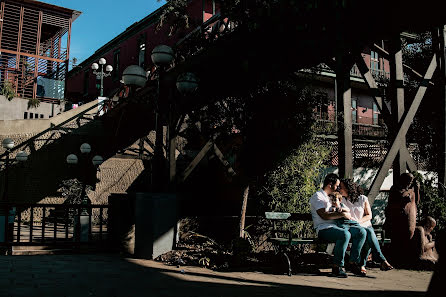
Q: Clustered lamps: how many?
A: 4